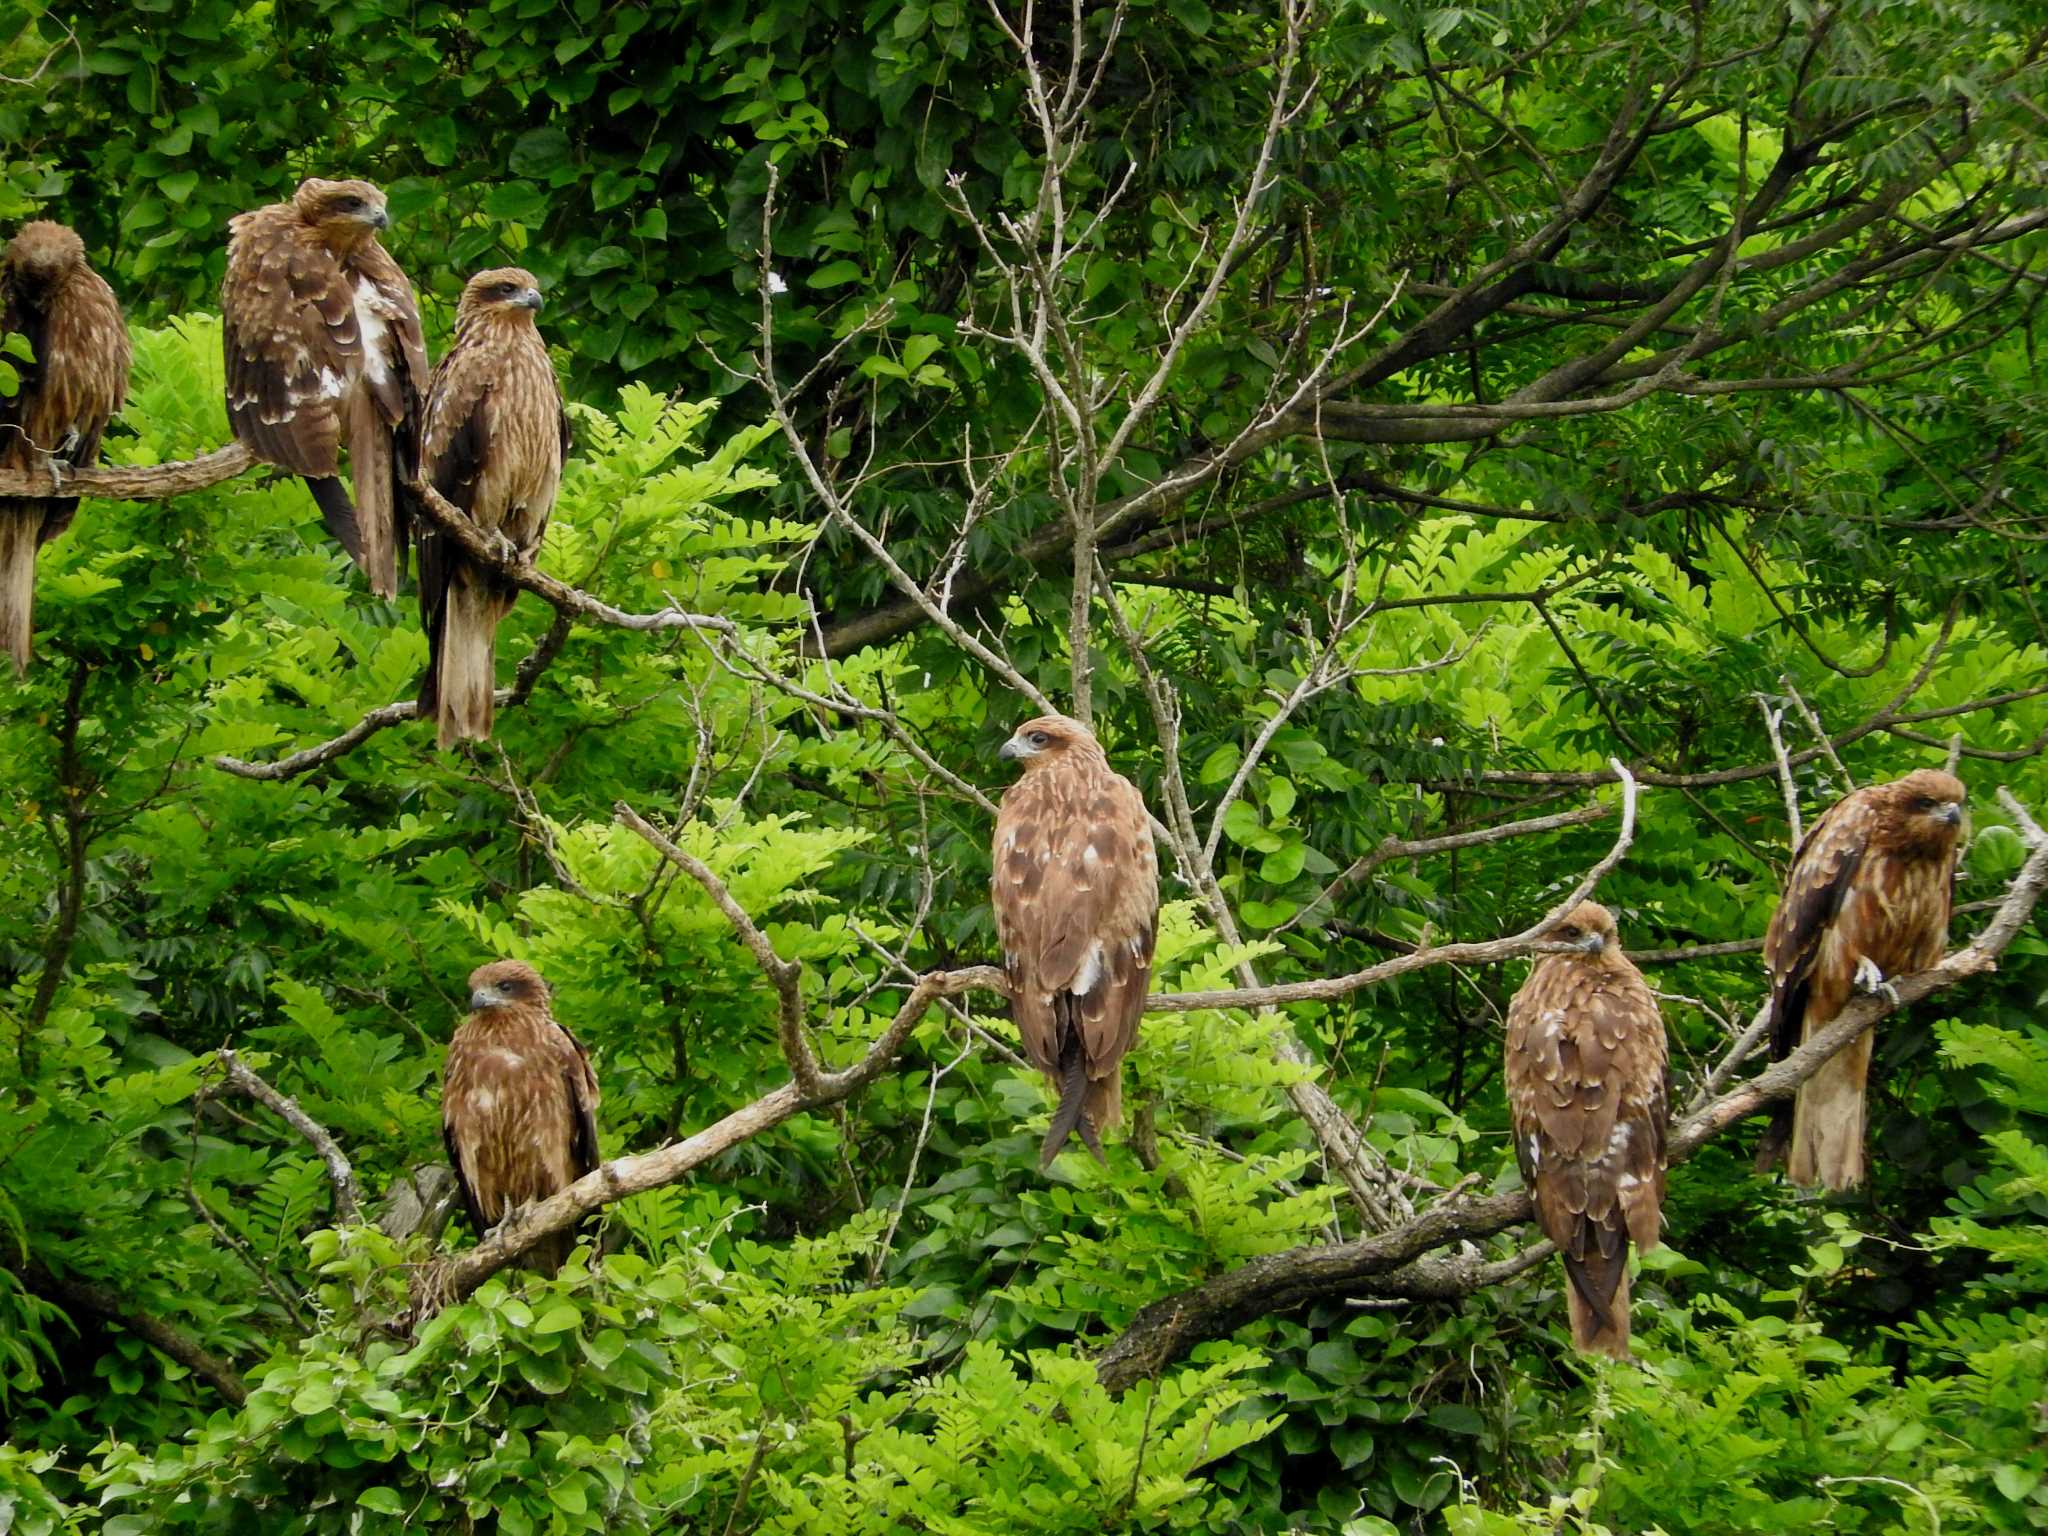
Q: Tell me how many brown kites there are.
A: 7